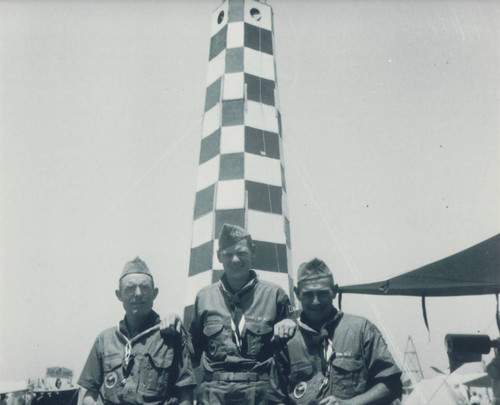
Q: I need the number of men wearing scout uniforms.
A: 3